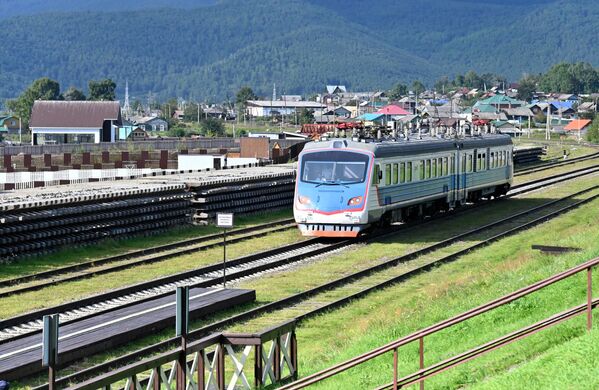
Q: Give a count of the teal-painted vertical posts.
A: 2